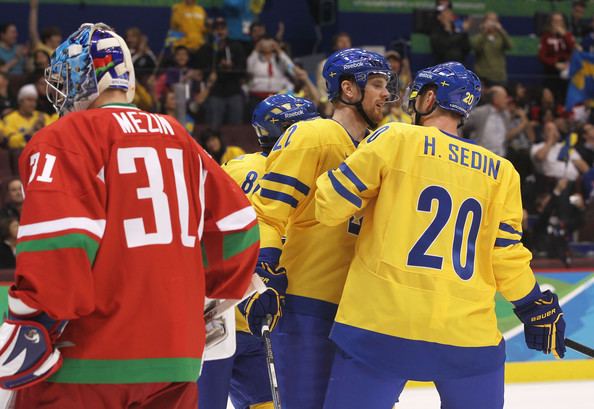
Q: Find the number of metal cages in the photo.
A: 1